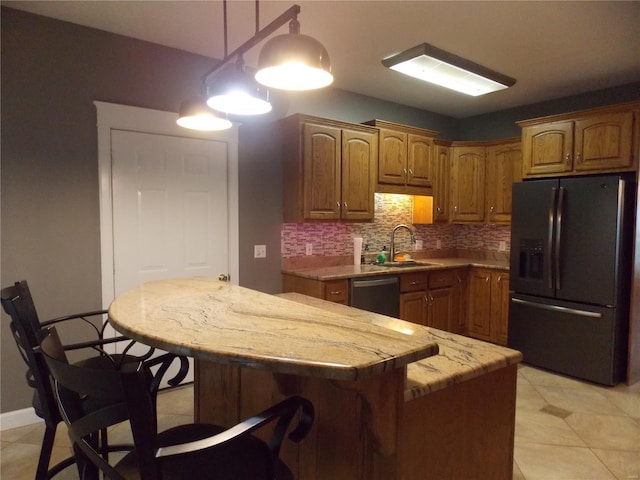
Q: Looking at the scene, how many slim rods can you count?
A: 2